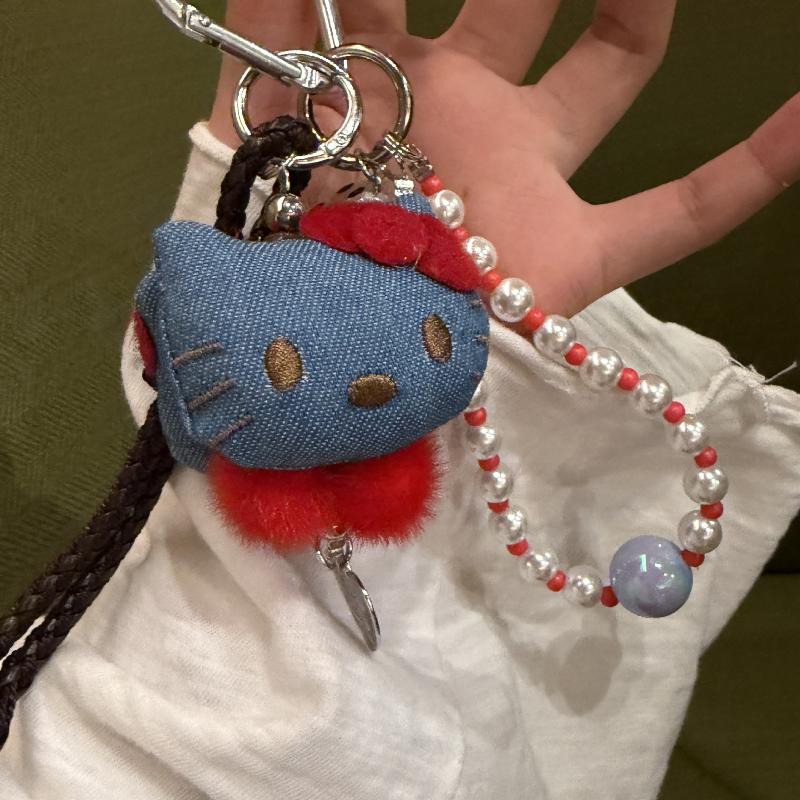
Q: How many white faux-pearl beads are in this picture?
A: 15